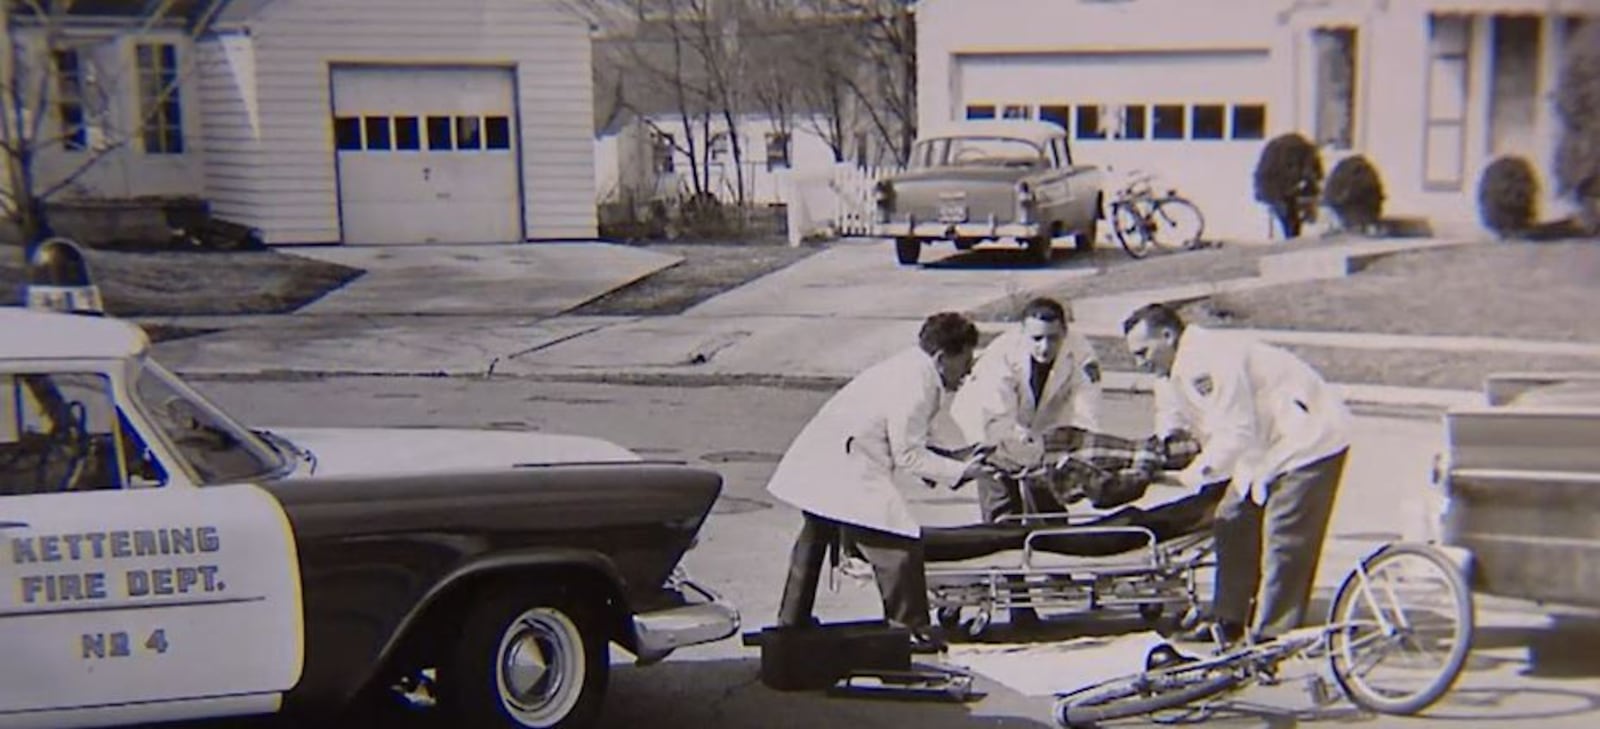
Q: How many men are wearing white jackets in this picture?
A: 3